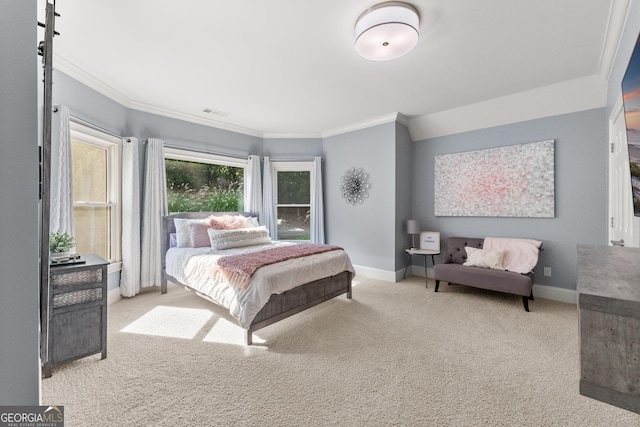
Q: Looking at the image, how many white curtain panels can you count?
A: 6